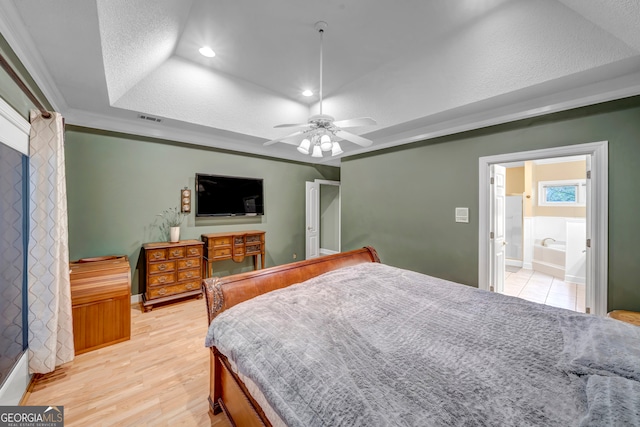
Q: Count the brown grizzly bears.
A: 0